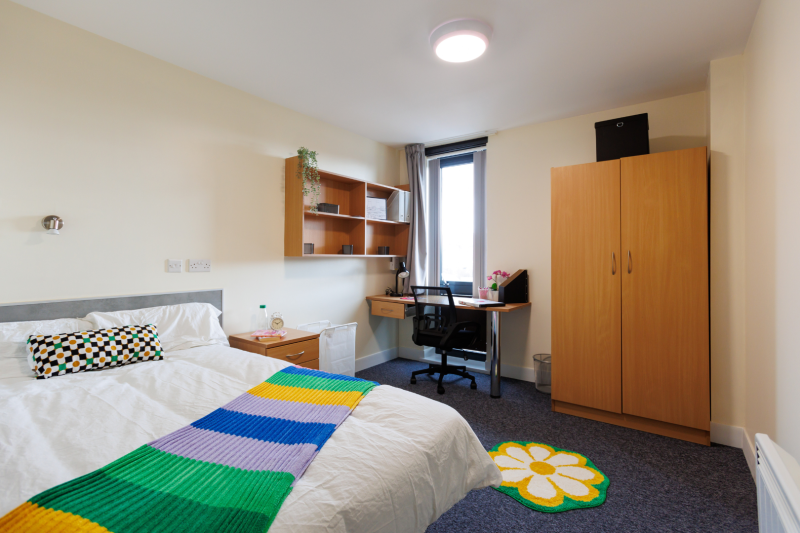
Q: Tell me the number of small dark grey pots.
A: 3